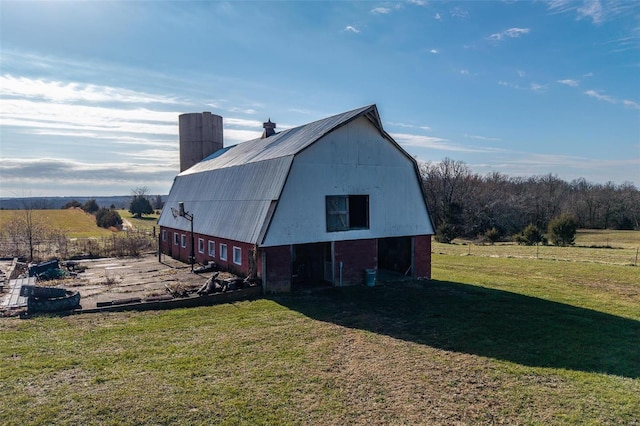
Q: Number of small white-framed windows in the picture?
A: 7